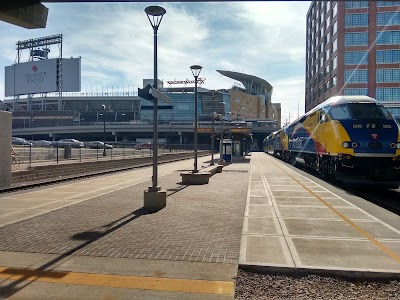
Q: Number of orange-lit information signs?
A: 2